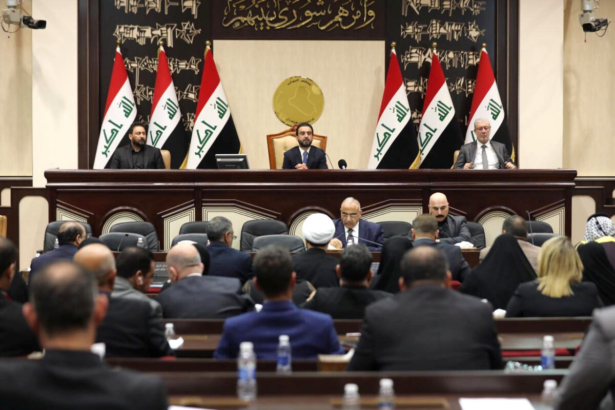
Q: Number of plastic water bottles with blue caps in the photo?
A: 0